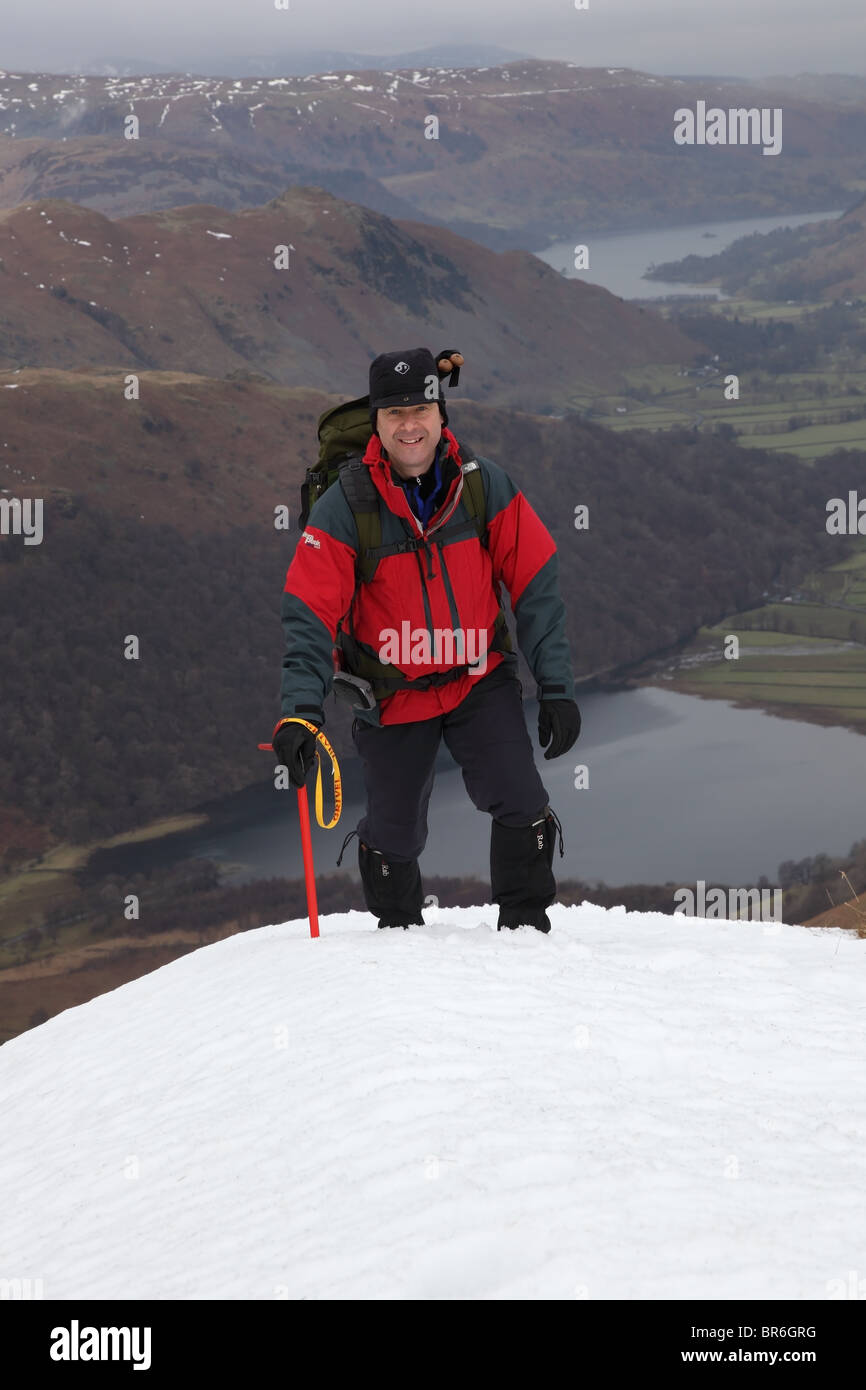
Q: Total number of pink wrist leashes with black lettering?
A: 0